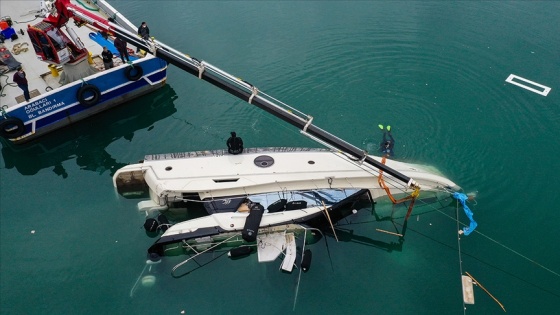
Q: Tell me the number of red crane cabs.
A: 1